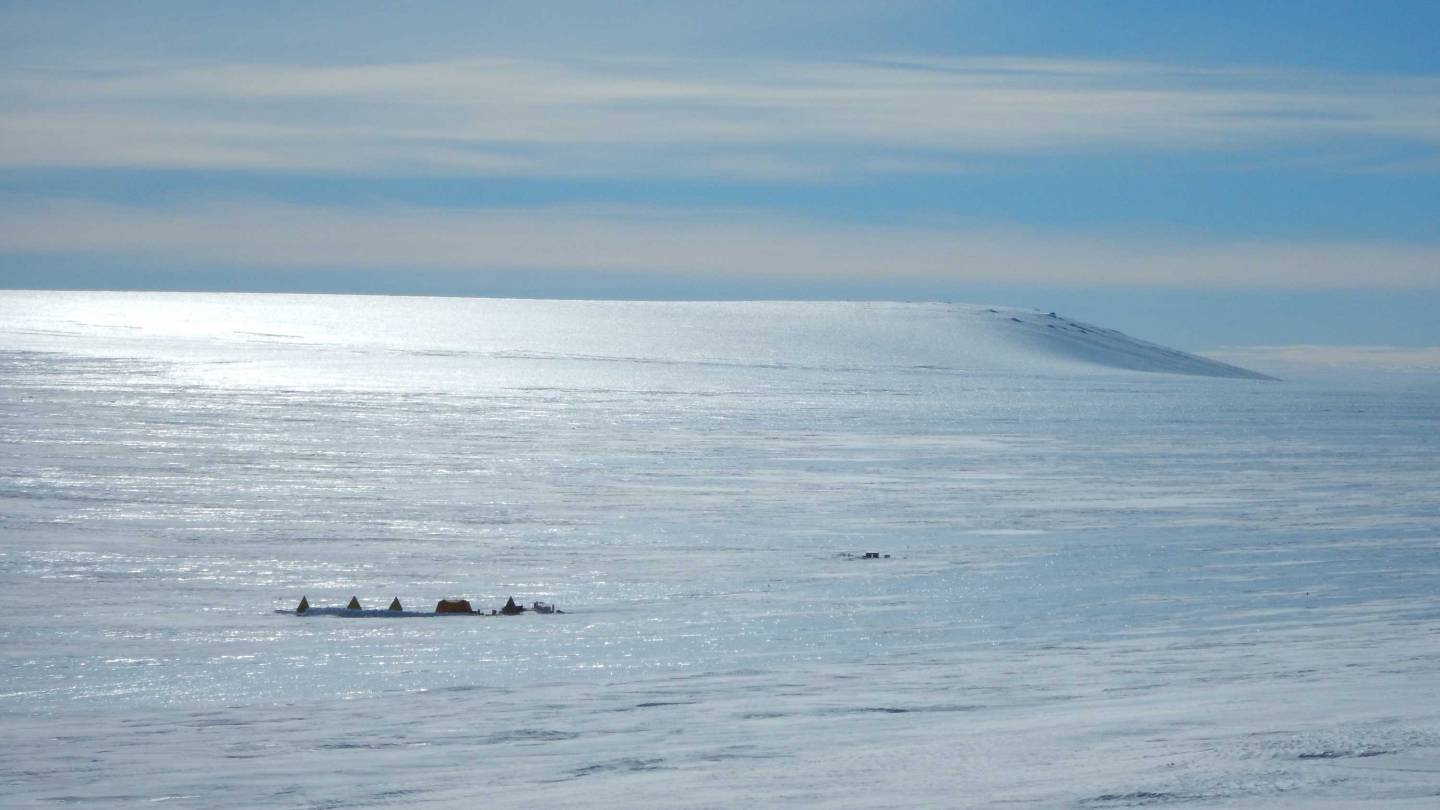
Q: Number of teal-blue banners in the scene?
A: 0